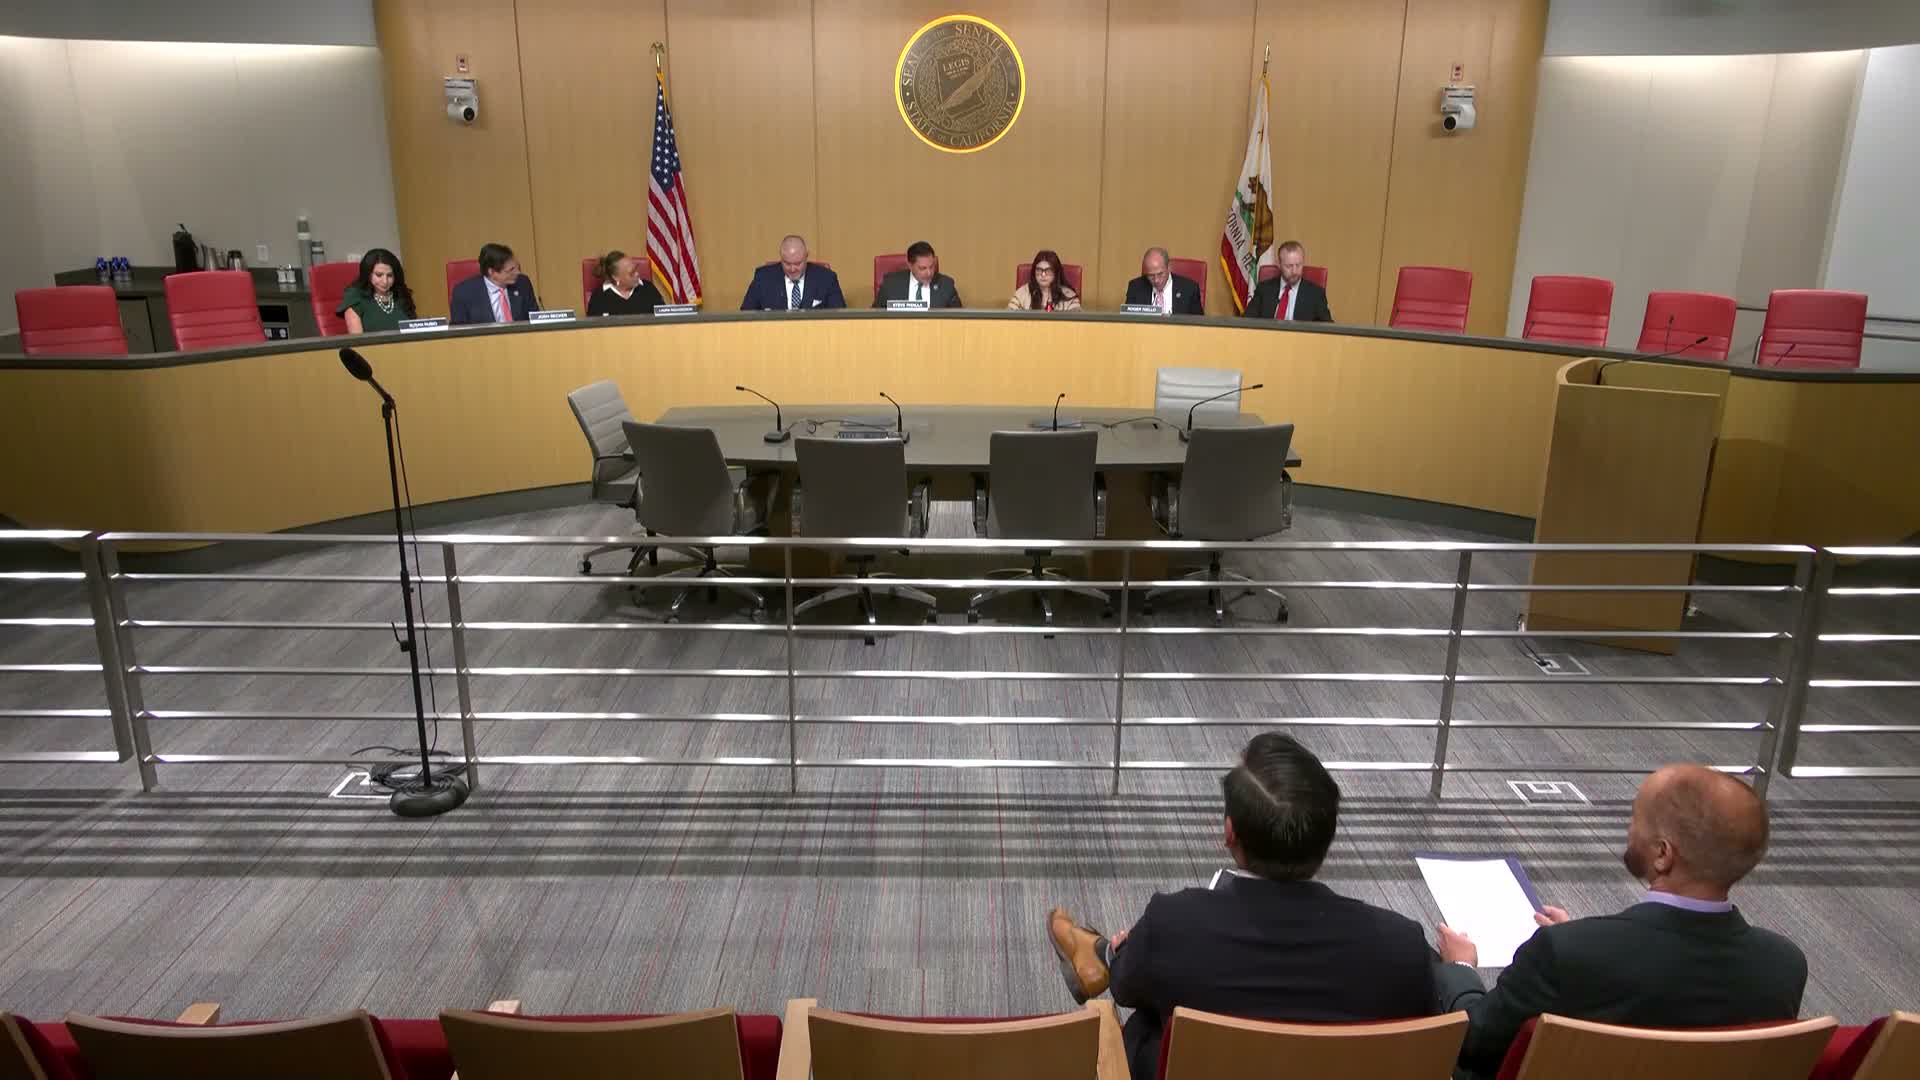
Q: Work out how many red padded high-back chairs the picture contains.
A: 14